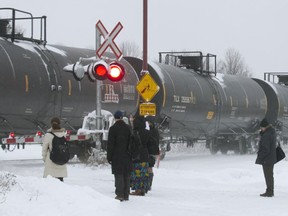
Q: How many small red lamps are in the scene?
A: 3